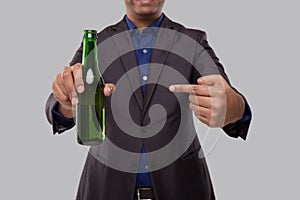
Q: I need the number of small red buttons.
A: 0